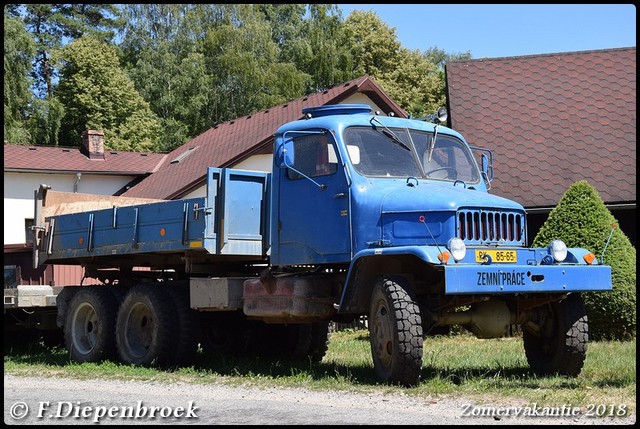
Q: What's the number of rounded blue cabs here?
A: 1